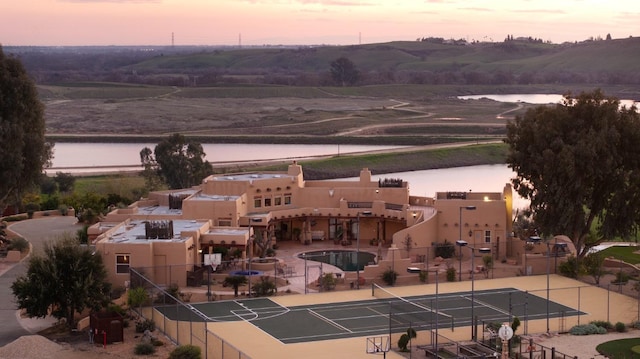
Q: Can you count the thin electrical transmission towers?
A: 3